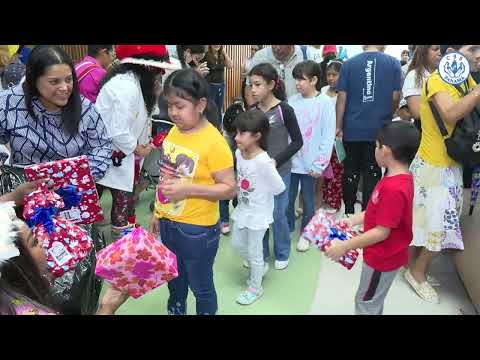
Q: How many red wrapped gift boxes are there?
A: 3